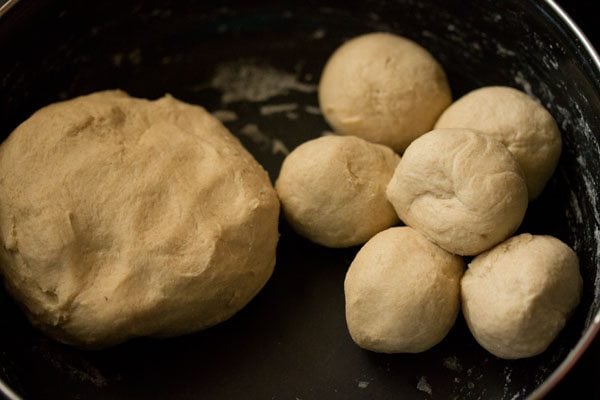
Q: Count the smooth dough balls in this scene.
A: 6